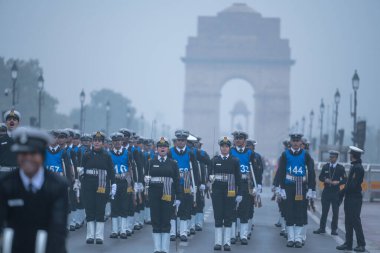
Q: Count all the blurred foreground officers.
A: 1